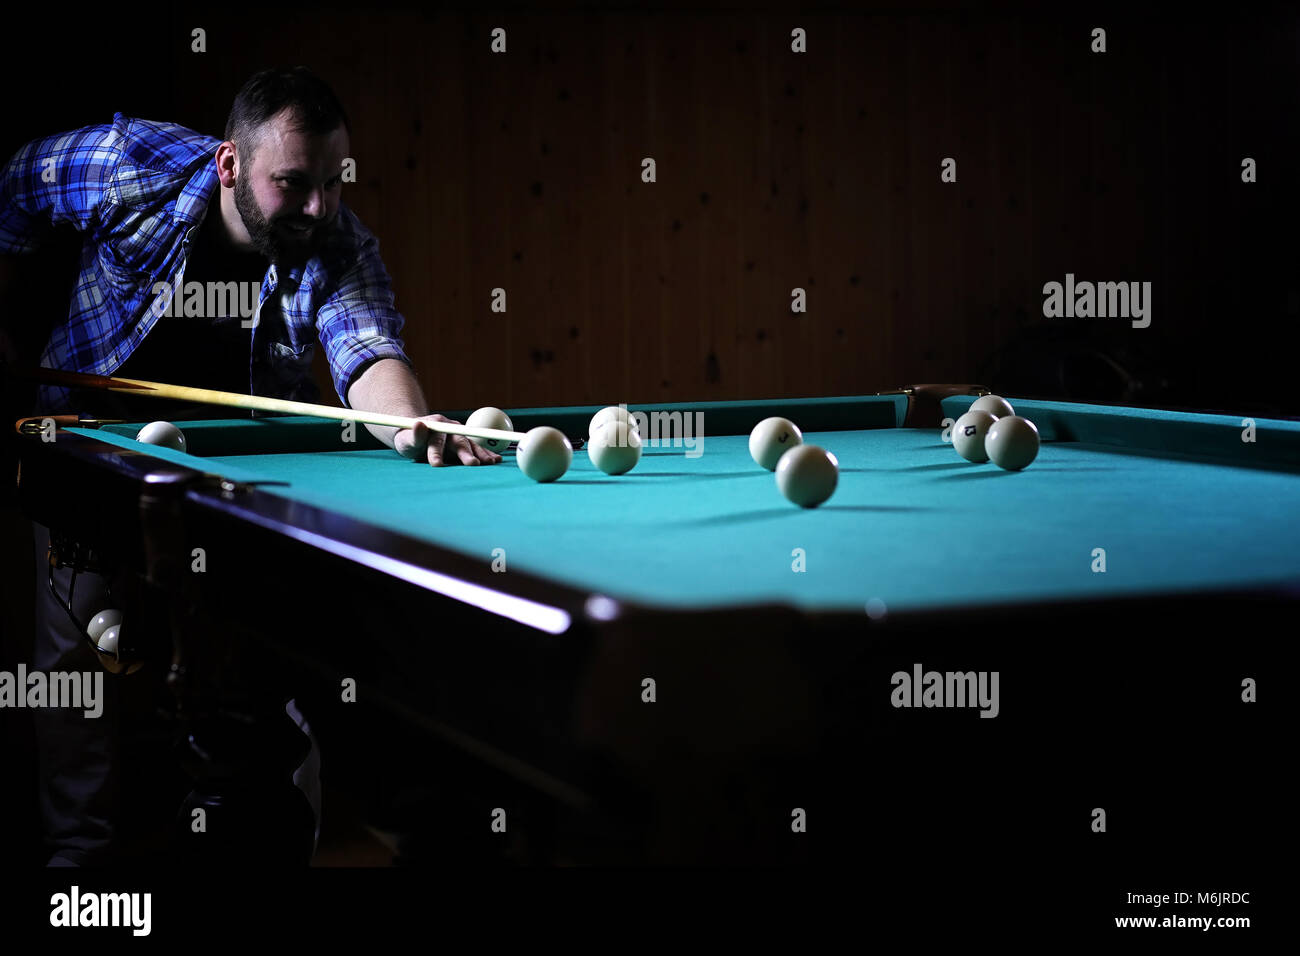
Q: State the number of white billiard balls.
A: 12